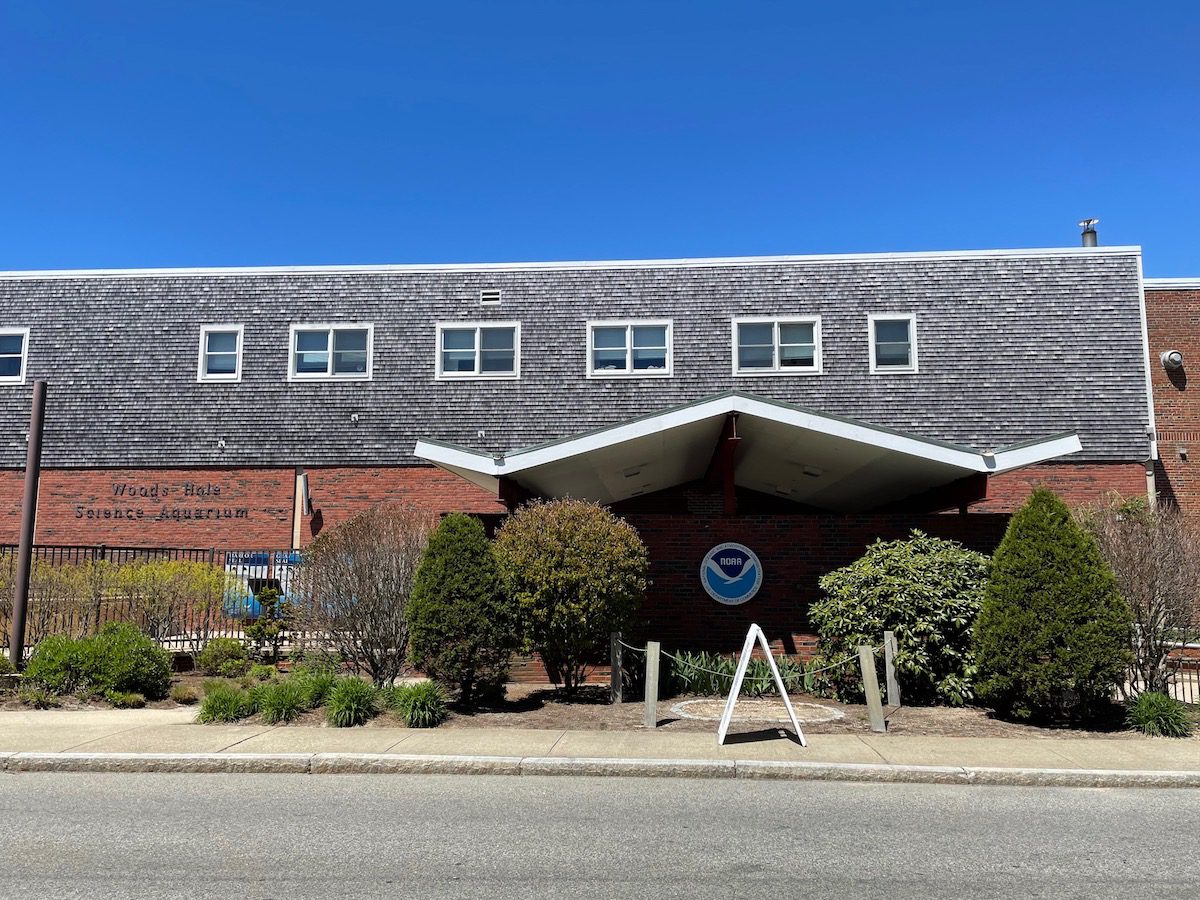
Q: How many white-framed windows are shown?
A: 7